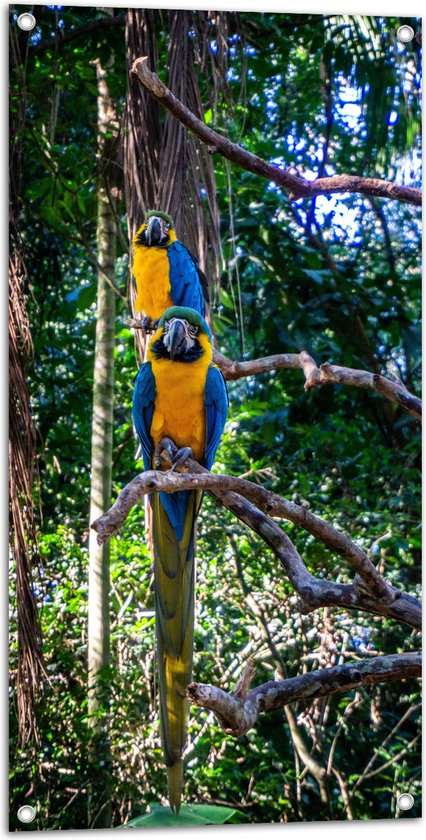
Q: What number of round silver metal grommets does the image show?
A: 4